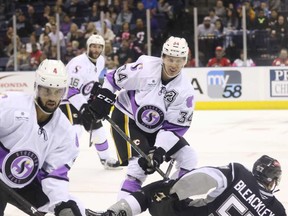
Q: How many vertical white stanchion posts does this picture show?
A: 6